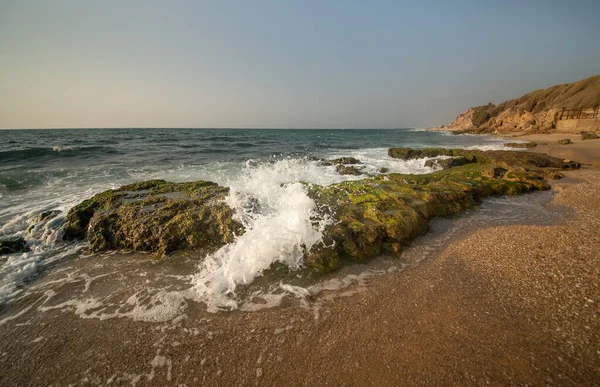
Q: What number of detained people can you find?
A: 0